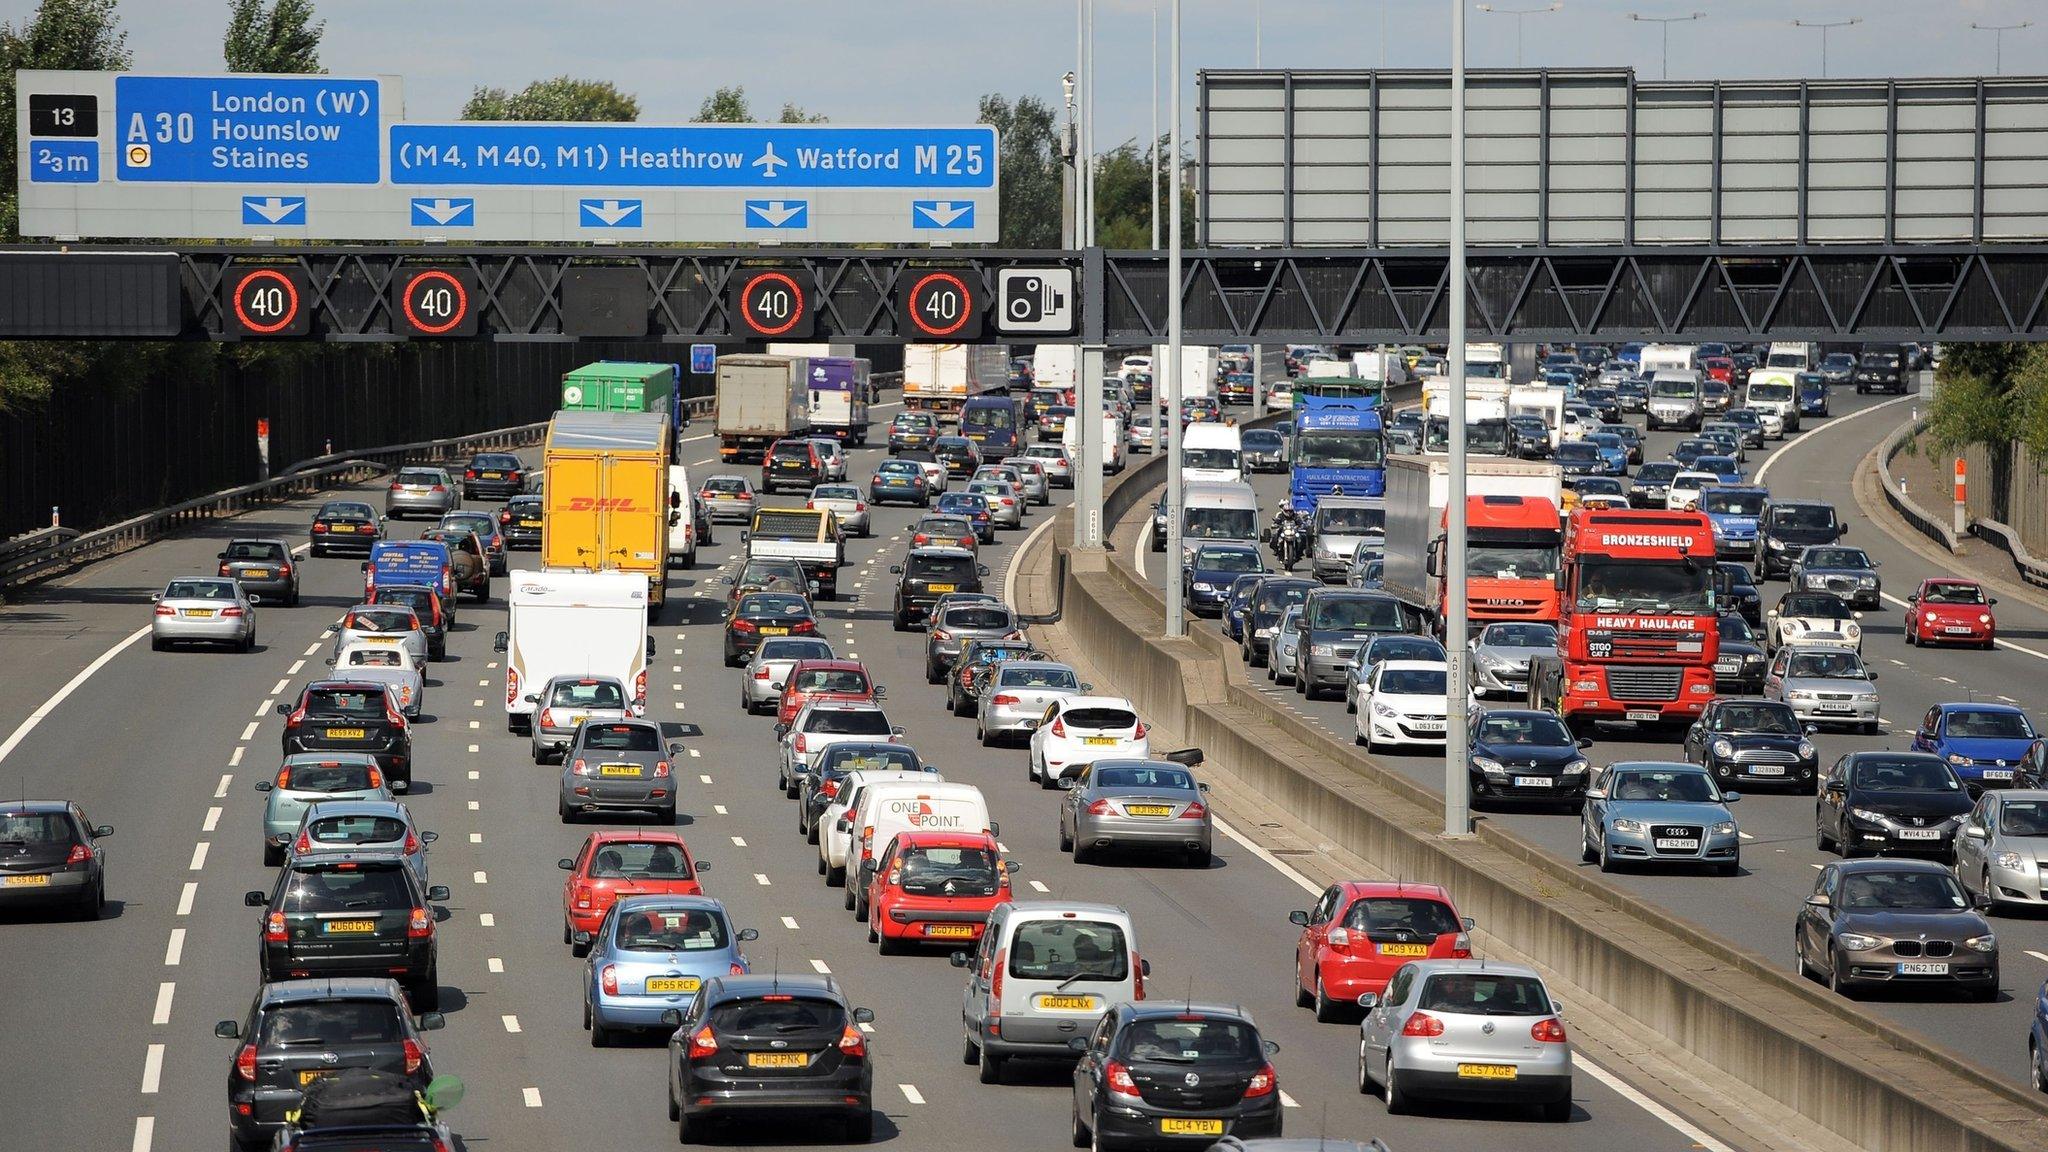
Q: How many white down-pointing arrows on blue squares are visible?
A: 5